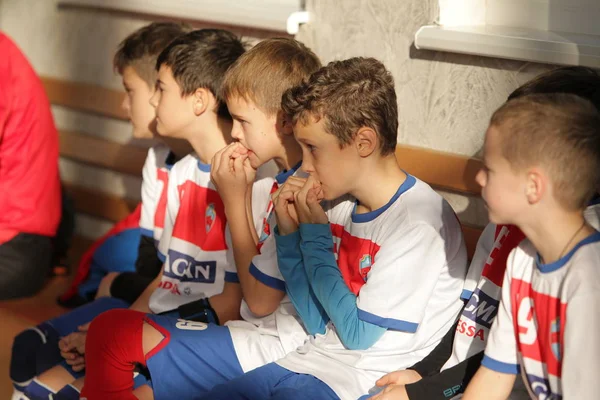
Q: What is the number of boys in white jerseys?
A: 6